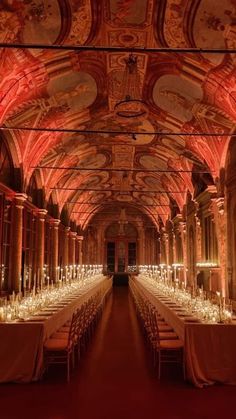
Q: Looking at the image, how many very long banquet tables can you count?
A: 2